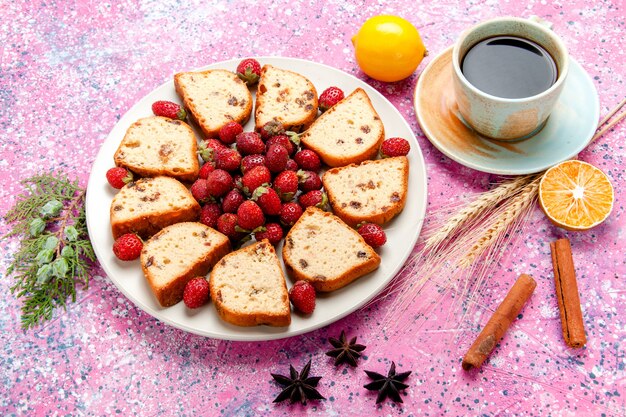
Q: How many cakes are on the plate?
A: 9